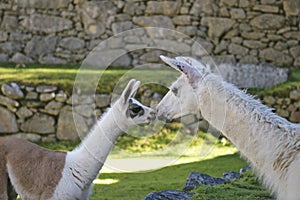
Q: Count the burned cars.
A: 0